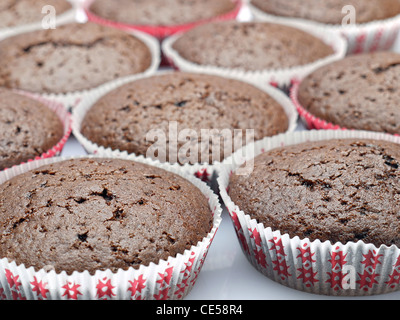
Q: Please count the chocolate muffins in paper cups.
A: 10